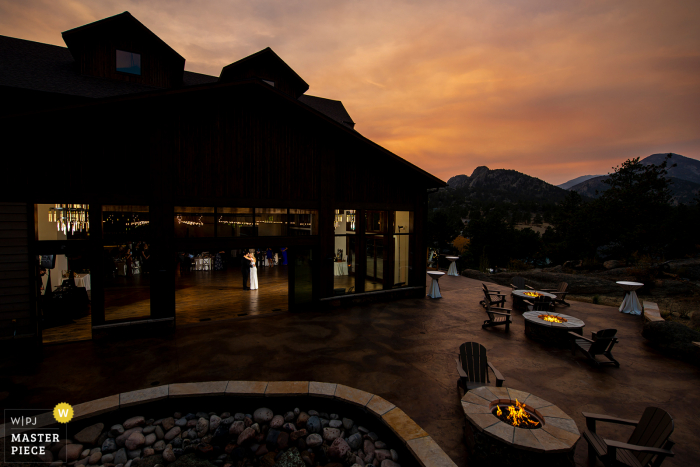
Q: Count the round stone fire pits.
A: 3